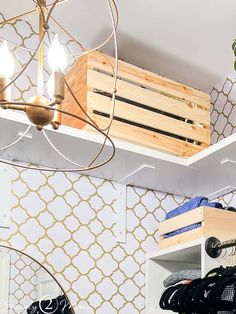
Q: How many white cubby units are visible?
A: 1